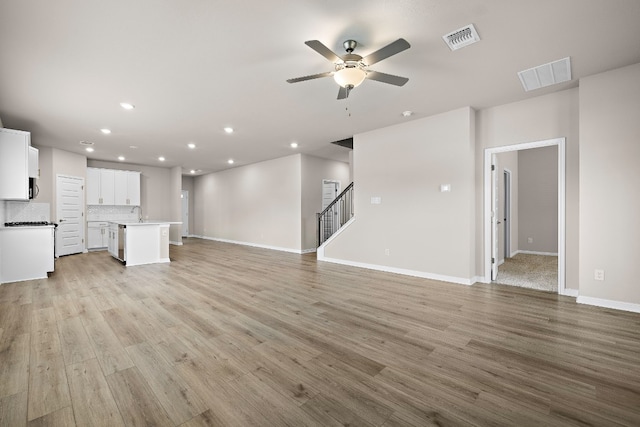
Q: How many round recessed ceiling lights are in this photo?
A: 10